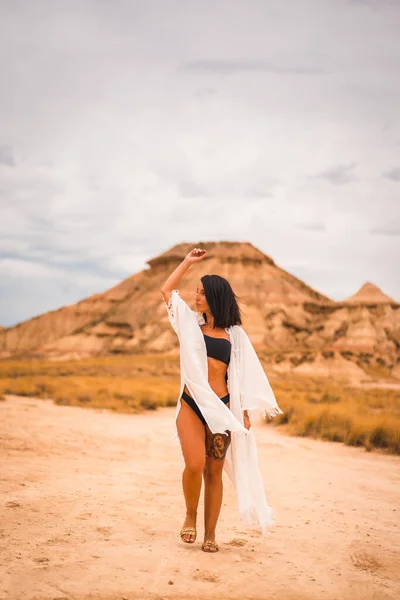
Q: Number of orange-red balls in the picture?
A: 0